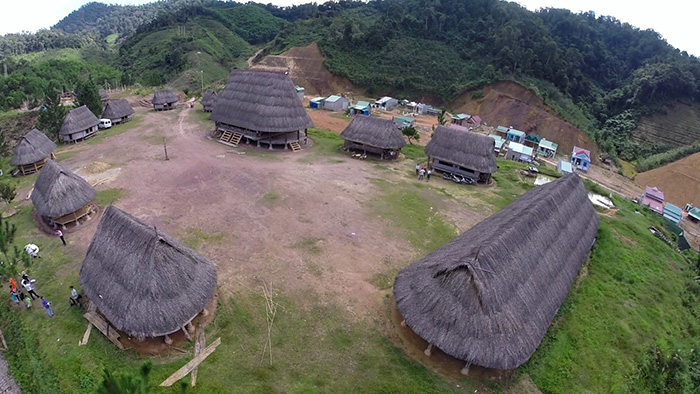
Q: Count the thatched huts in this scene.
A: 11